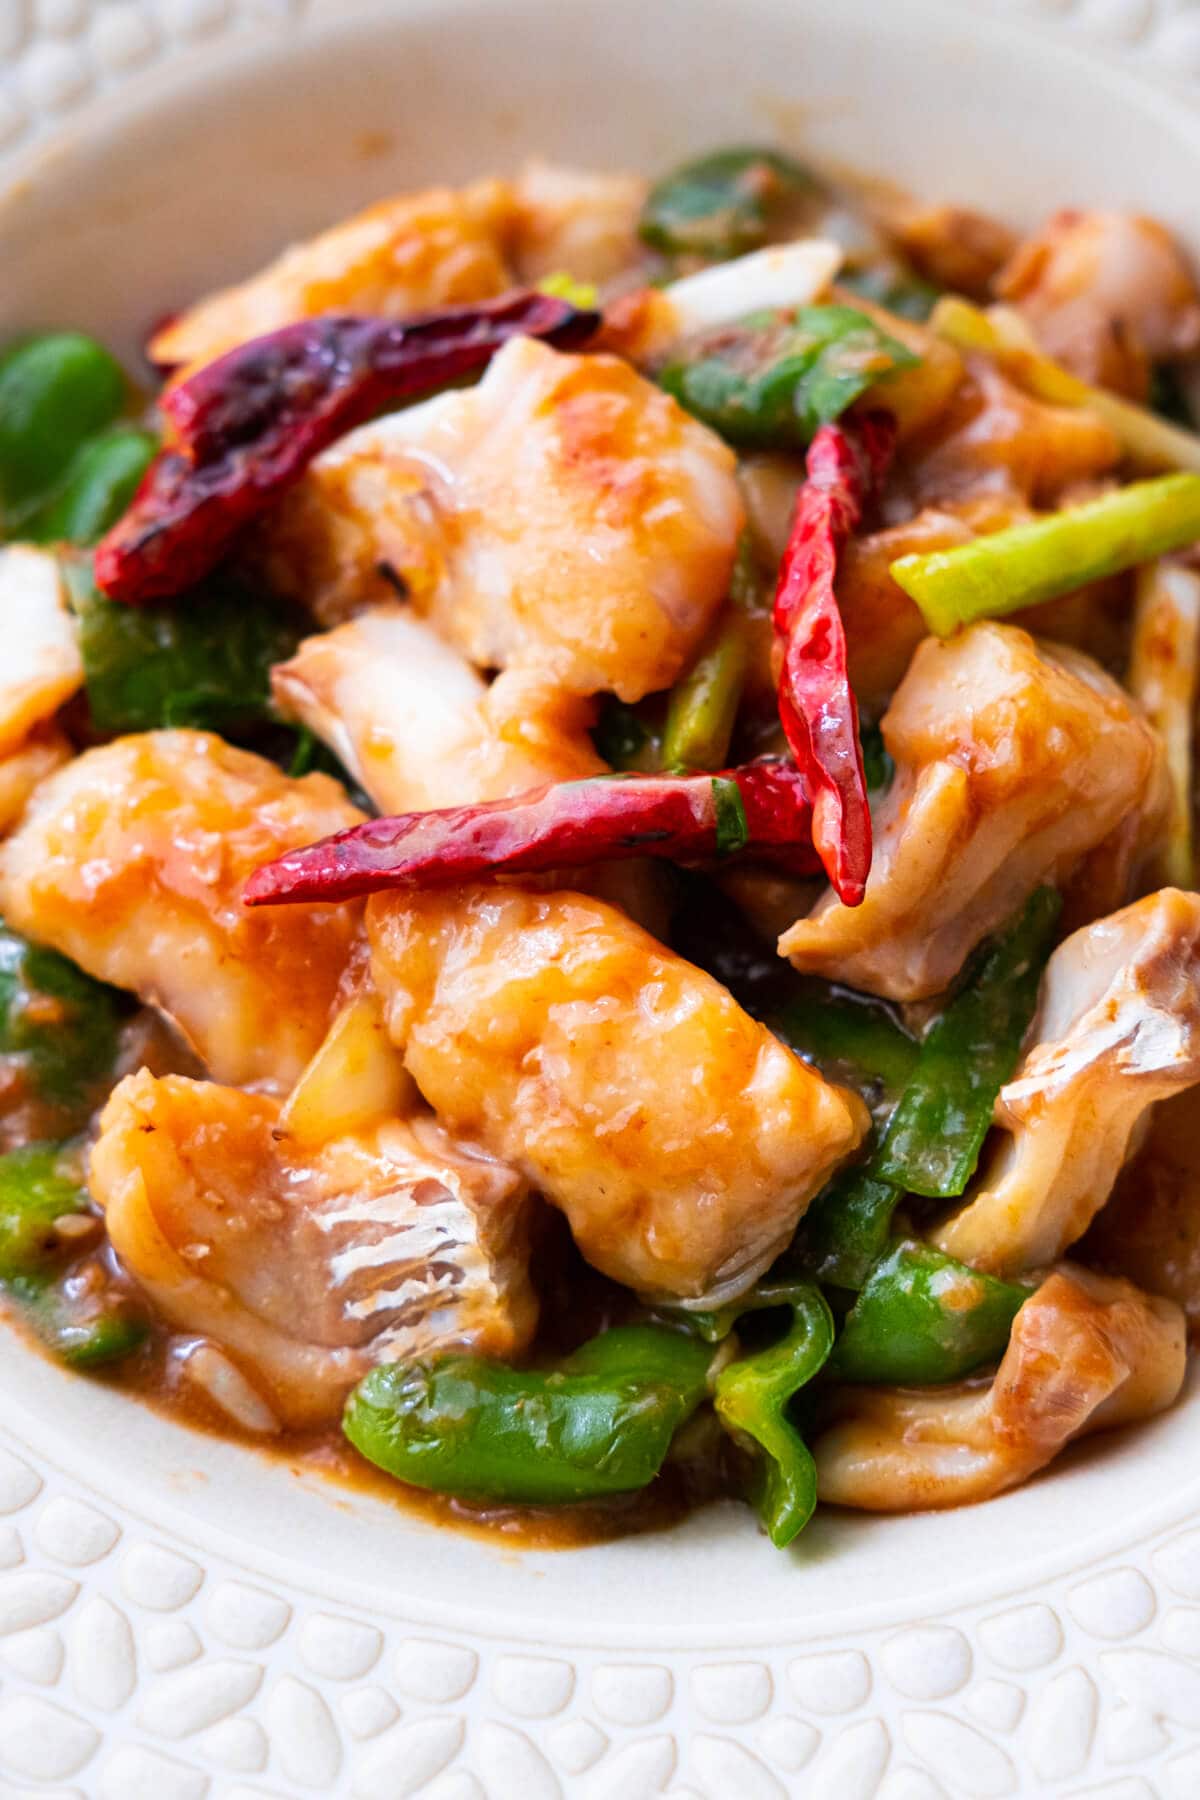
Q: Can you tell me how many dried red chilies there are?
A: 3